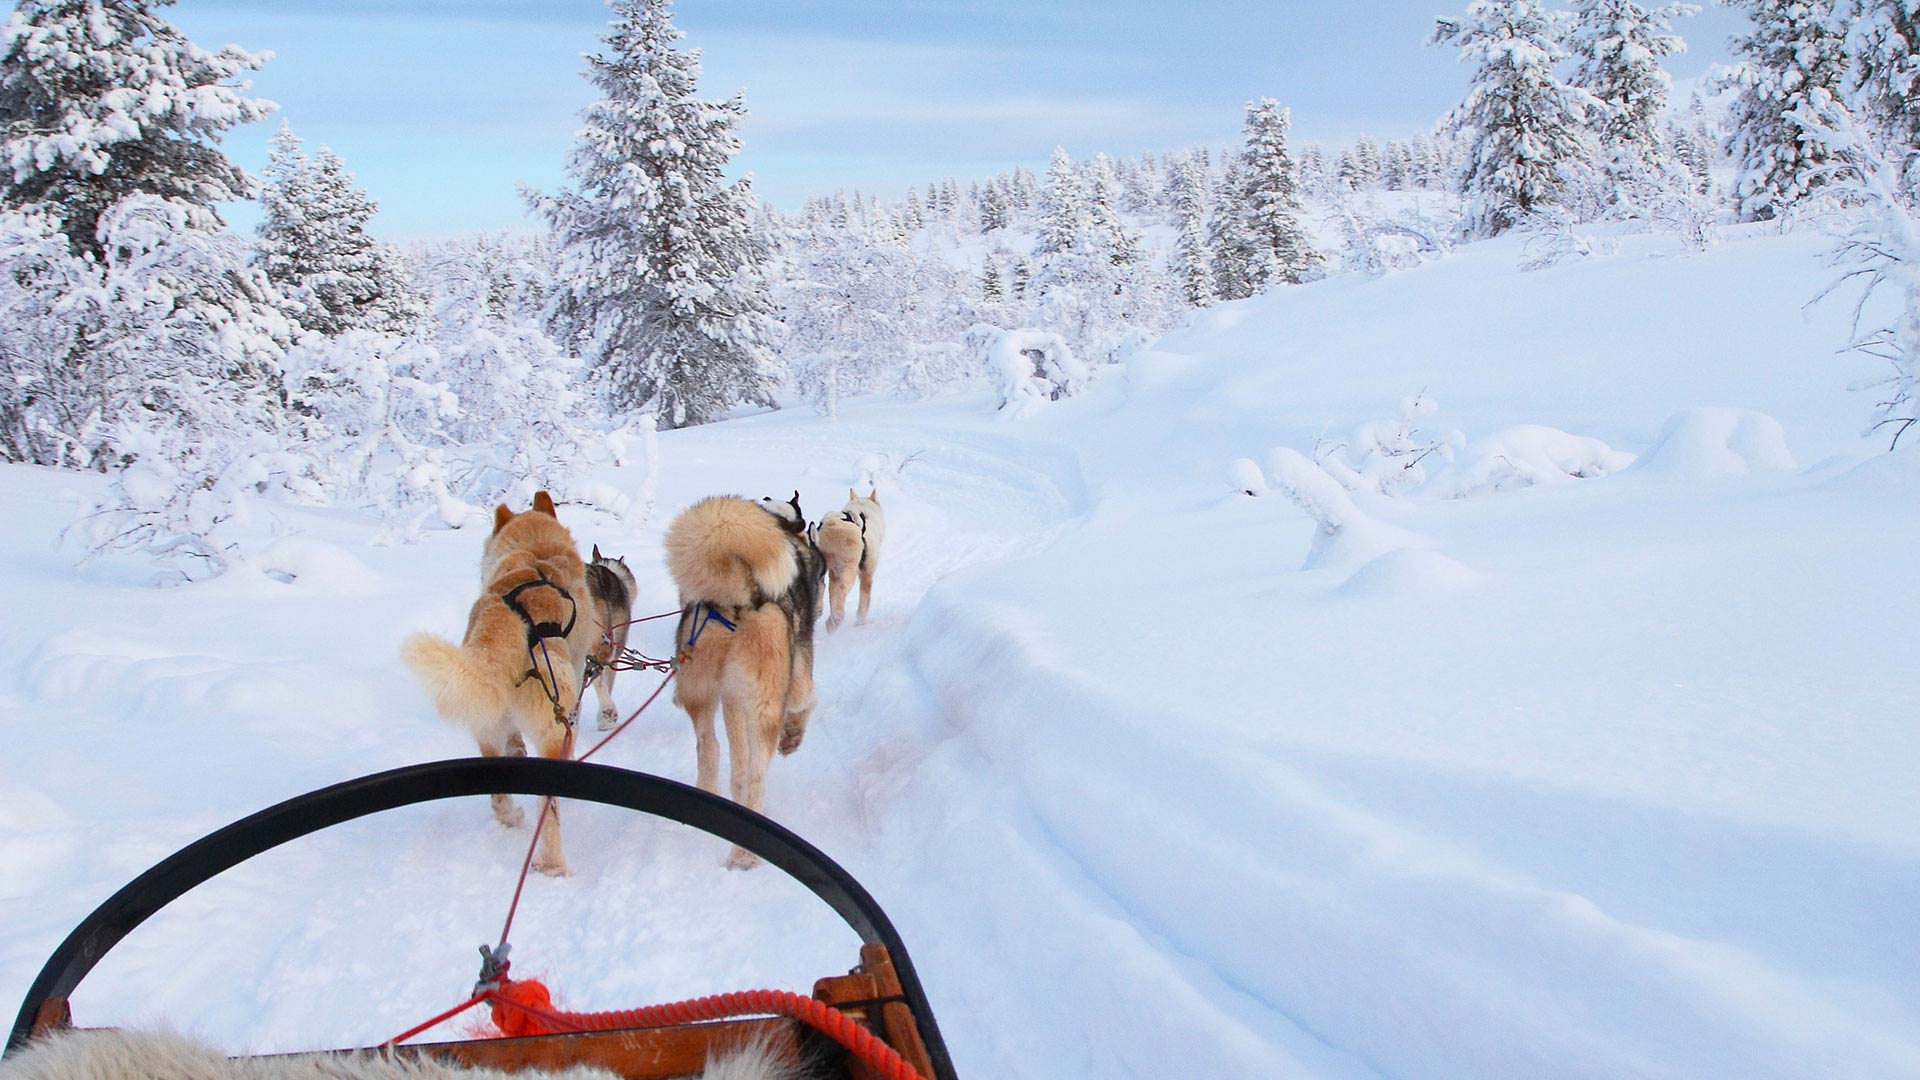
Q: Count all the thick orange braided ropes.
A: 1